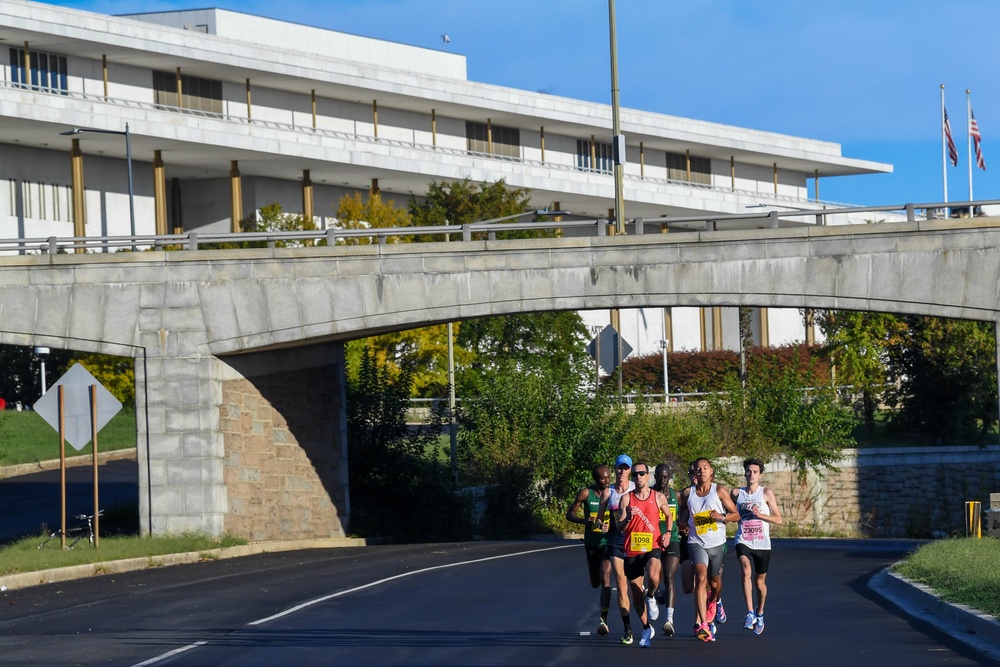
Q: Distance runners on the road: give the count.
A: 7